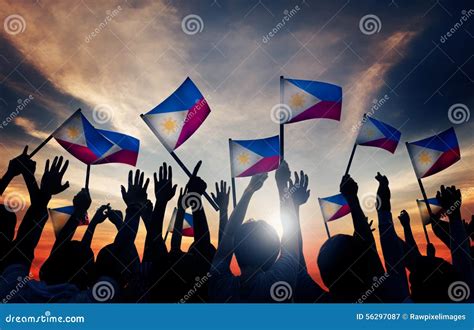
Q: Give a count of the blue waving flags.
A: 11